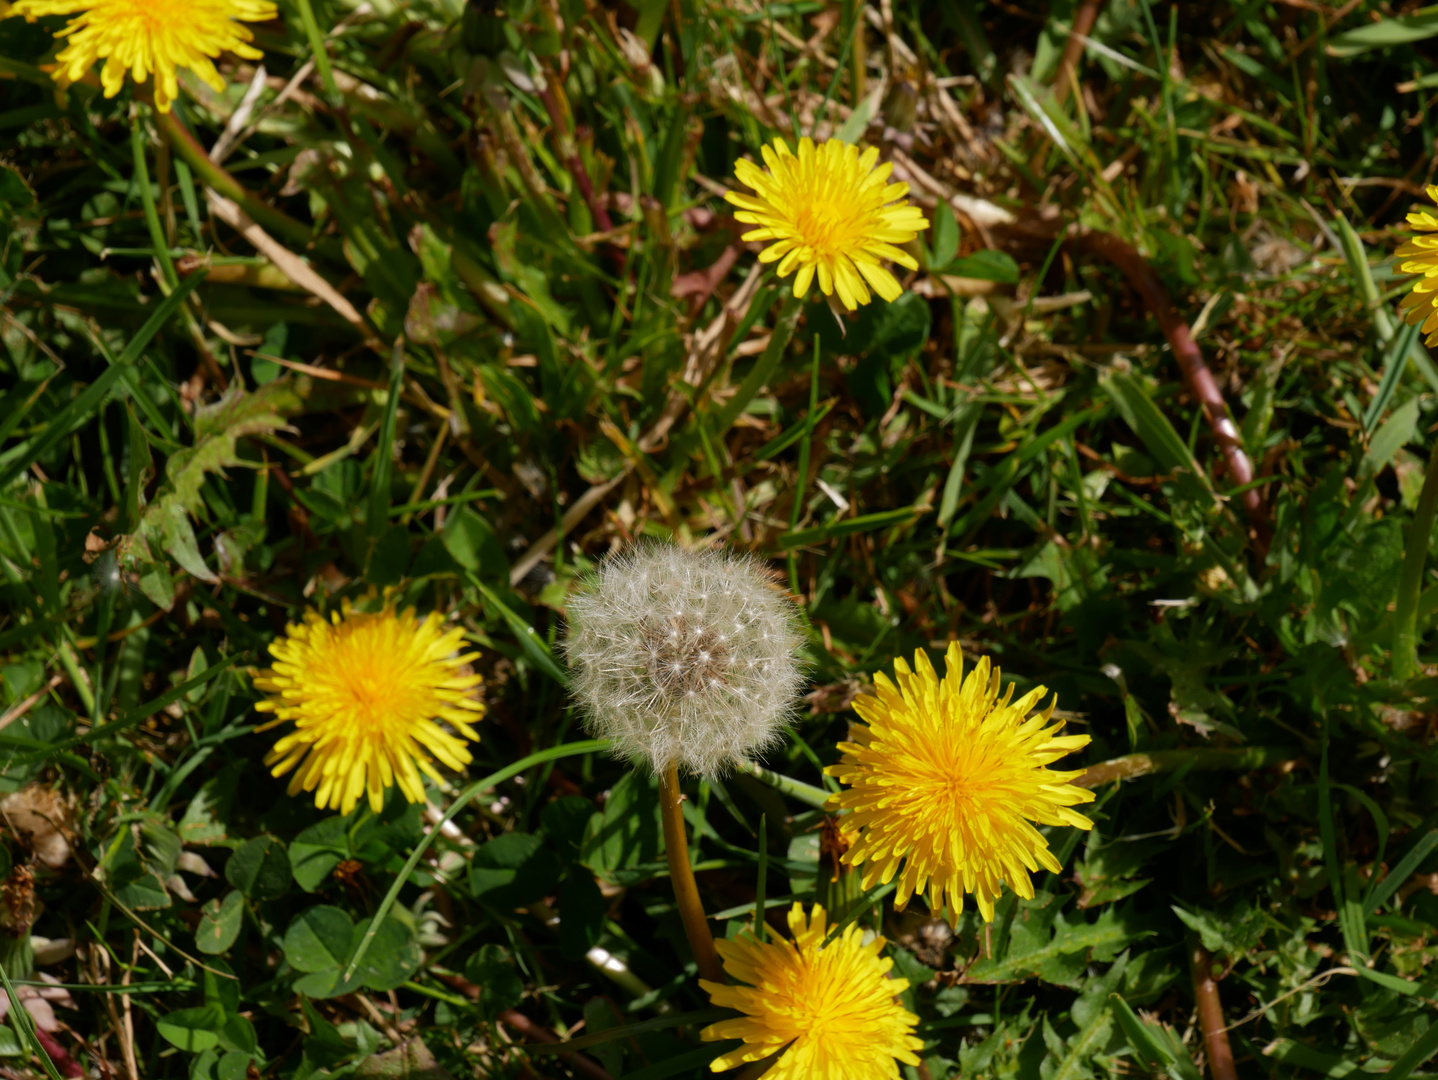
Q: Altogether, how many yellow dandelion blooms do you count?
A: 6